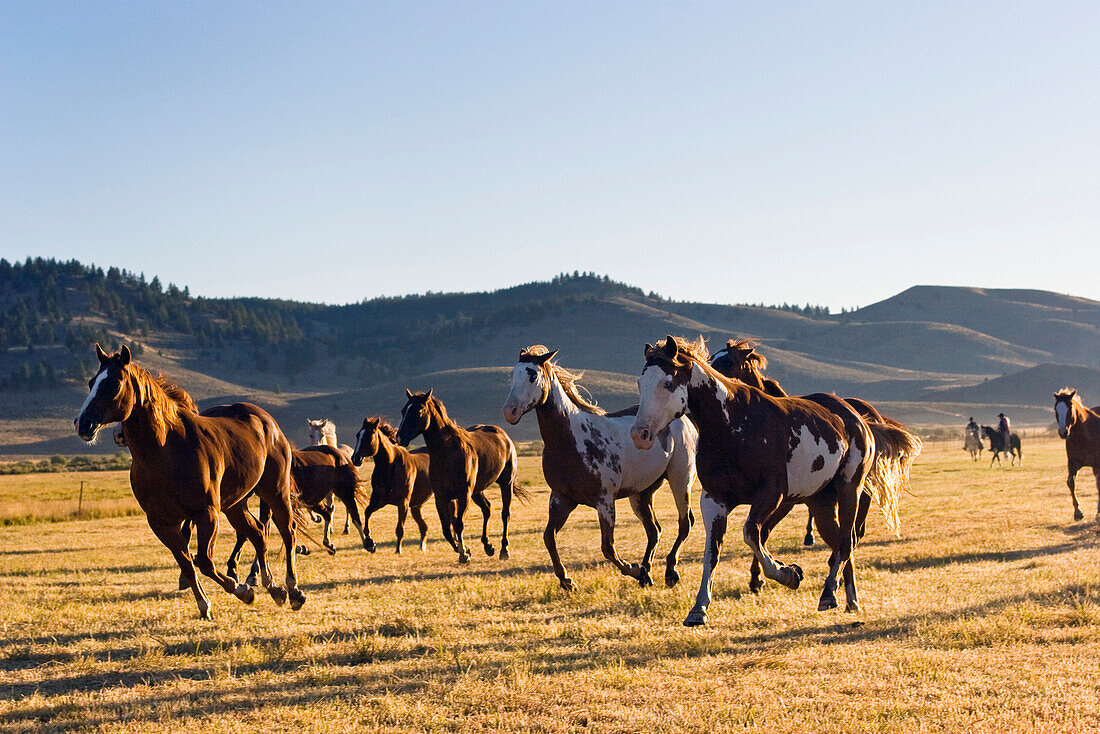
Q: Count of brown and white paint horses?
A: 2